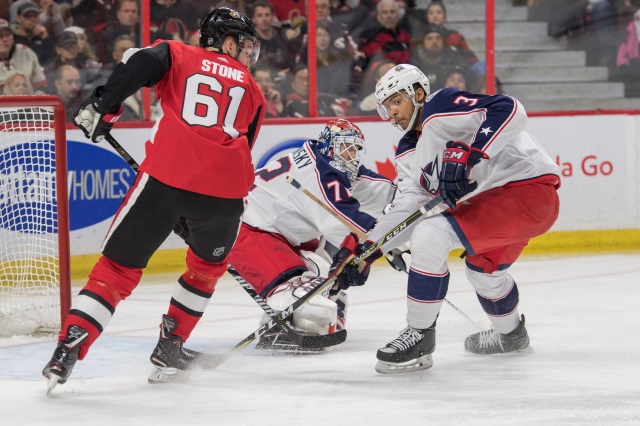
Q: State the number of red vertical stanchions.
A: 3